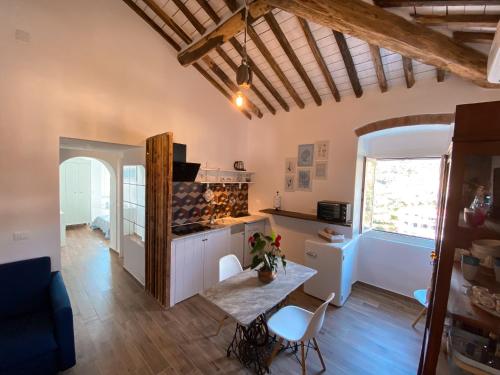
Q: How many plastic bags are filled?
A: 0